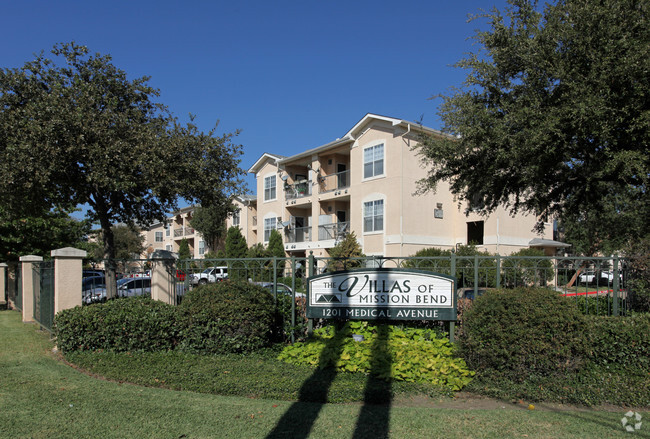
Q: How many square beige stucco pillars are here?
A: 4